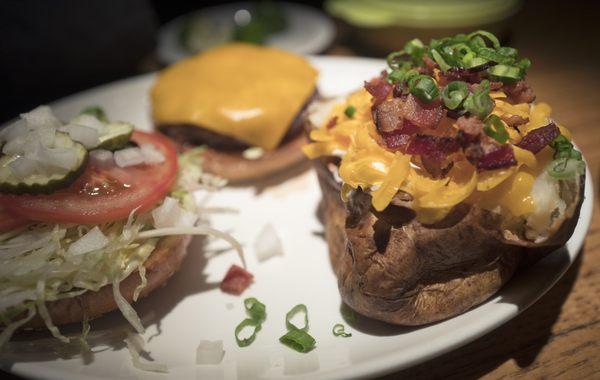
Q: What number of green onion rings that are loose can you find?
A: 5